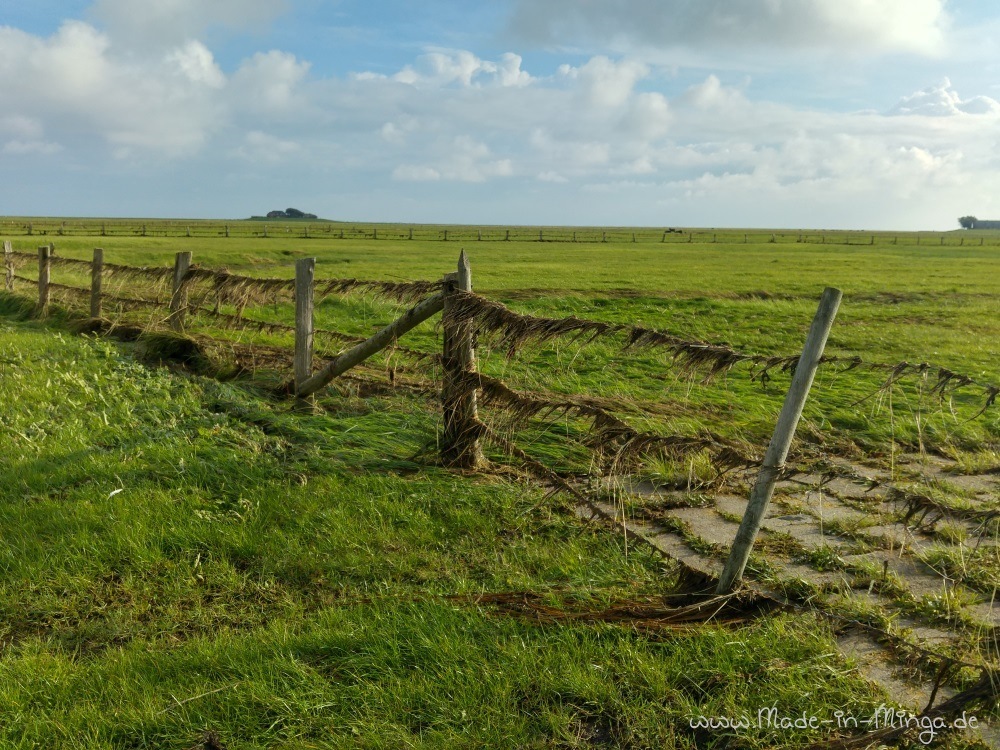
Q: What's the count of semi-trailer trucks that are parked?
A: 0